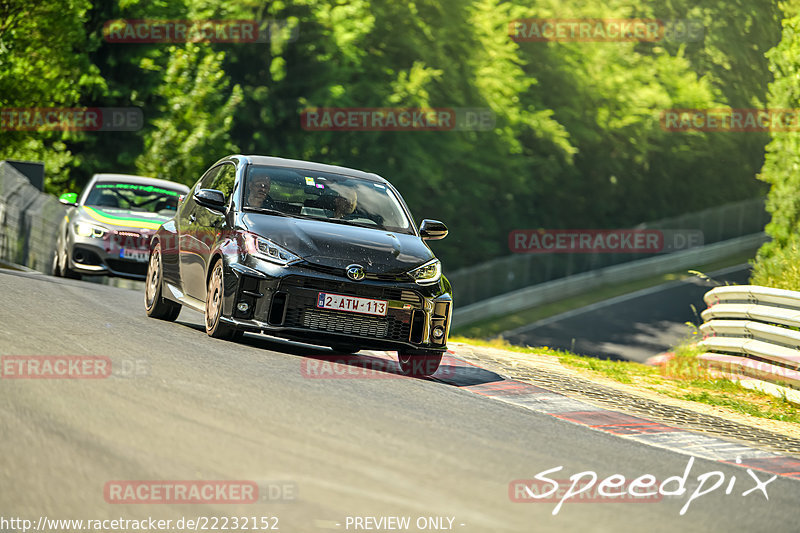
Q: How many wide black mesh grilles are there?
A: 1